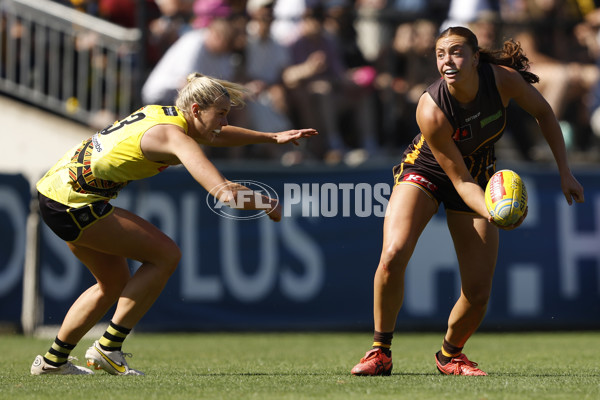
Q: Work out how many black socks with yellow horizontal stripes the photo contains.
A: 2